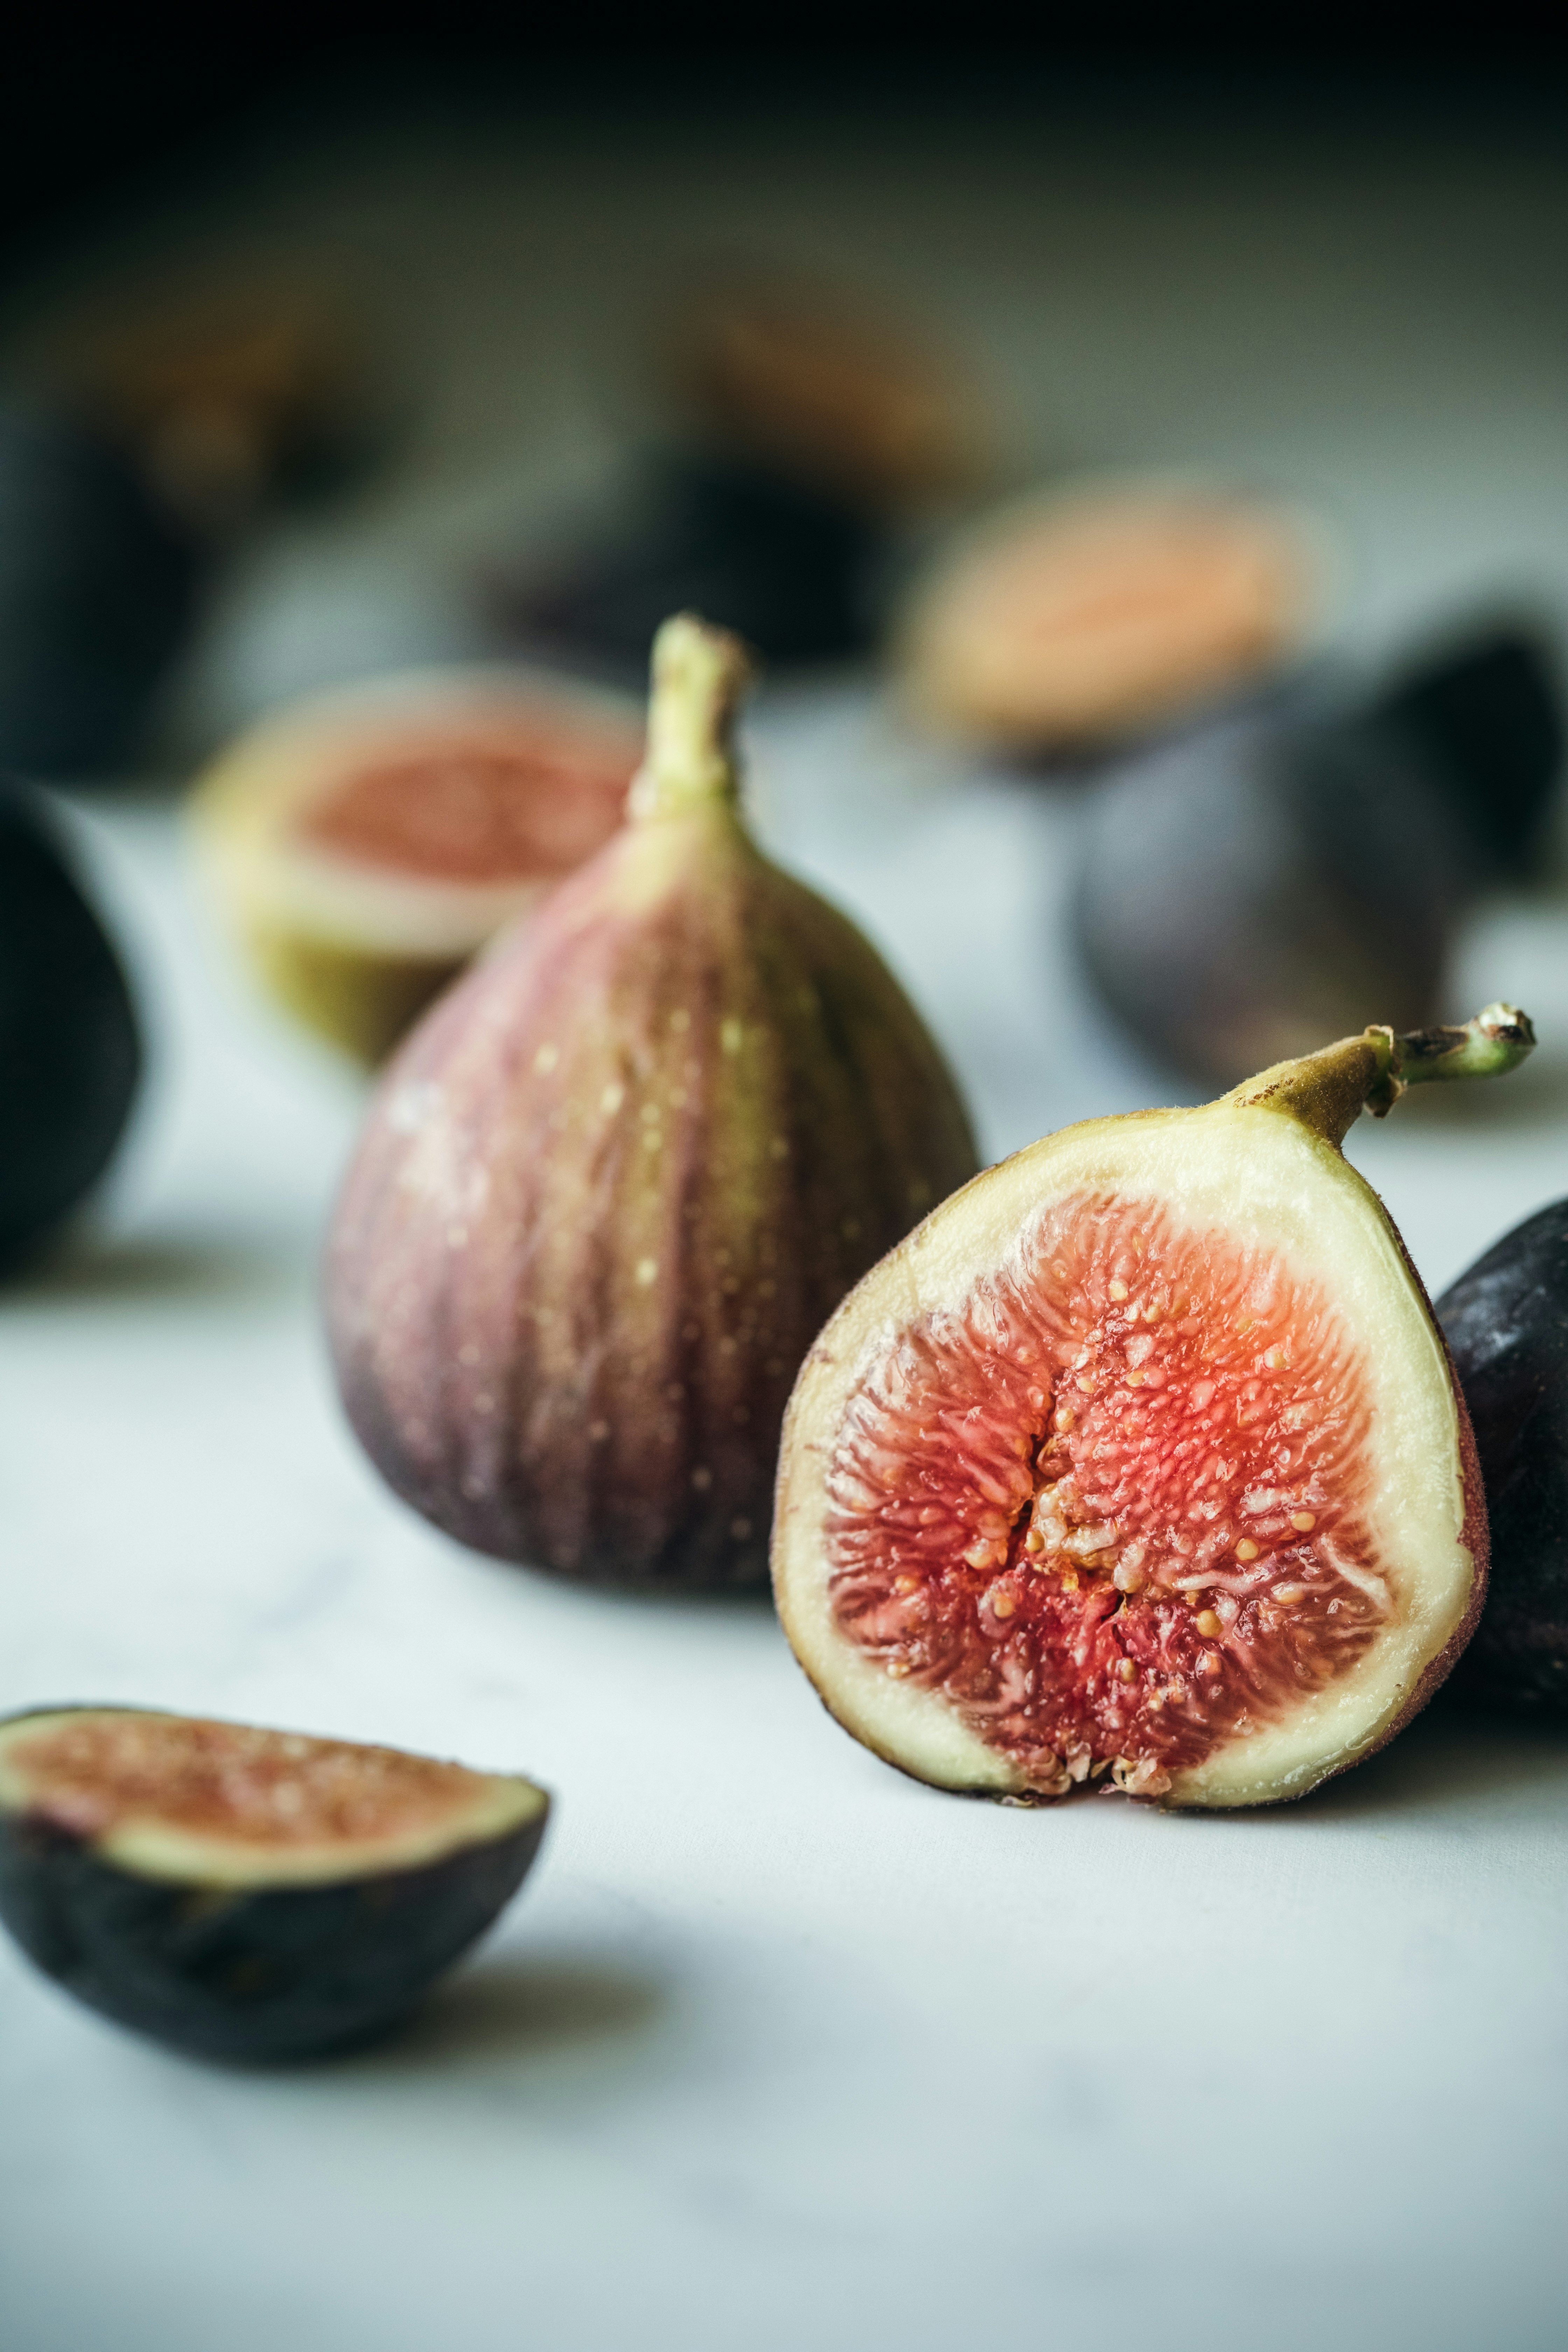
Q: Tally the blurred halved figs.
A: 5